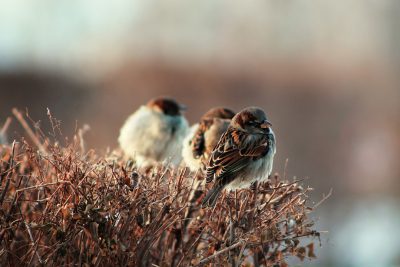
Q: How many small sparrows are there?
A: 3